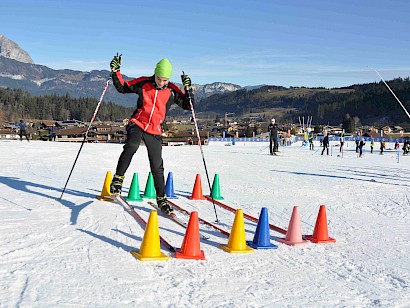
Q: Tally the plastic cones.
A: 12